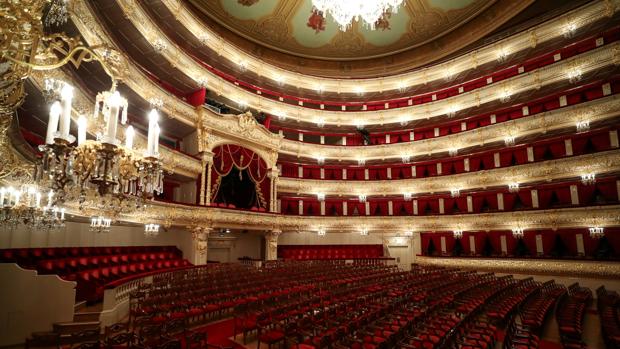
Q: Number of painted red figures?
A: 3